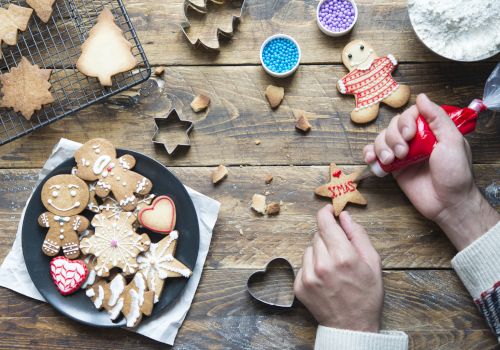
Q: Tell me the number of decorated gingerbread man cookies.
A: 3